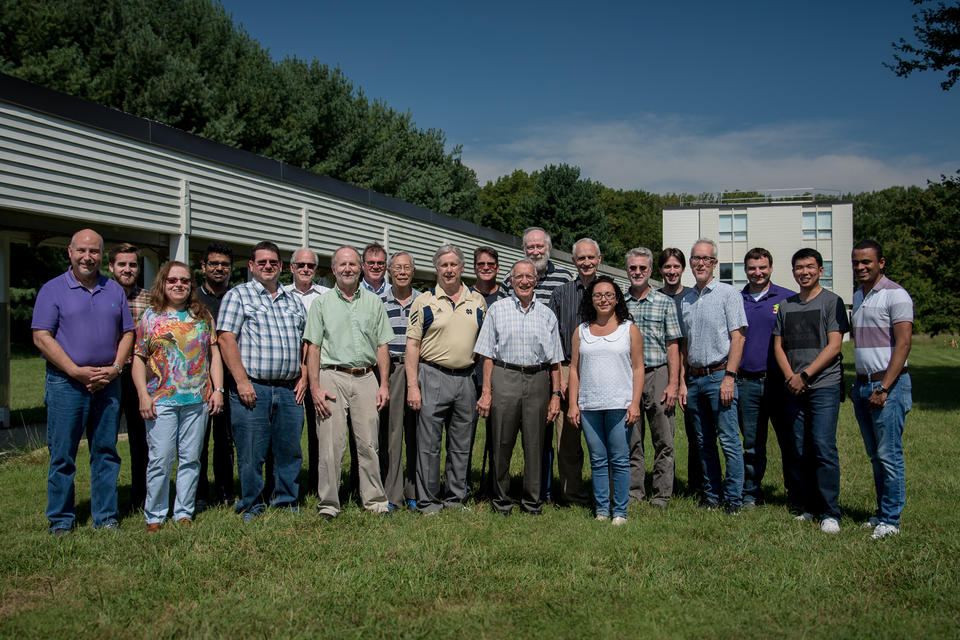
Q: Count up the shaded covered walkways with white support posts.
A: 1